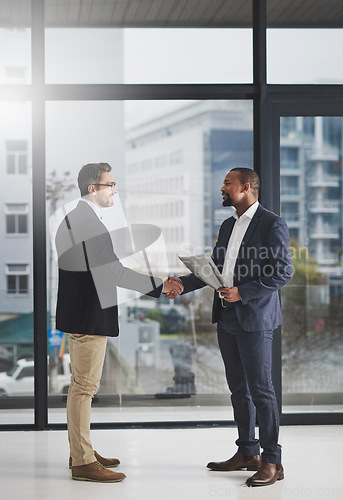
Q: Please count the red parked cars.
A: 0